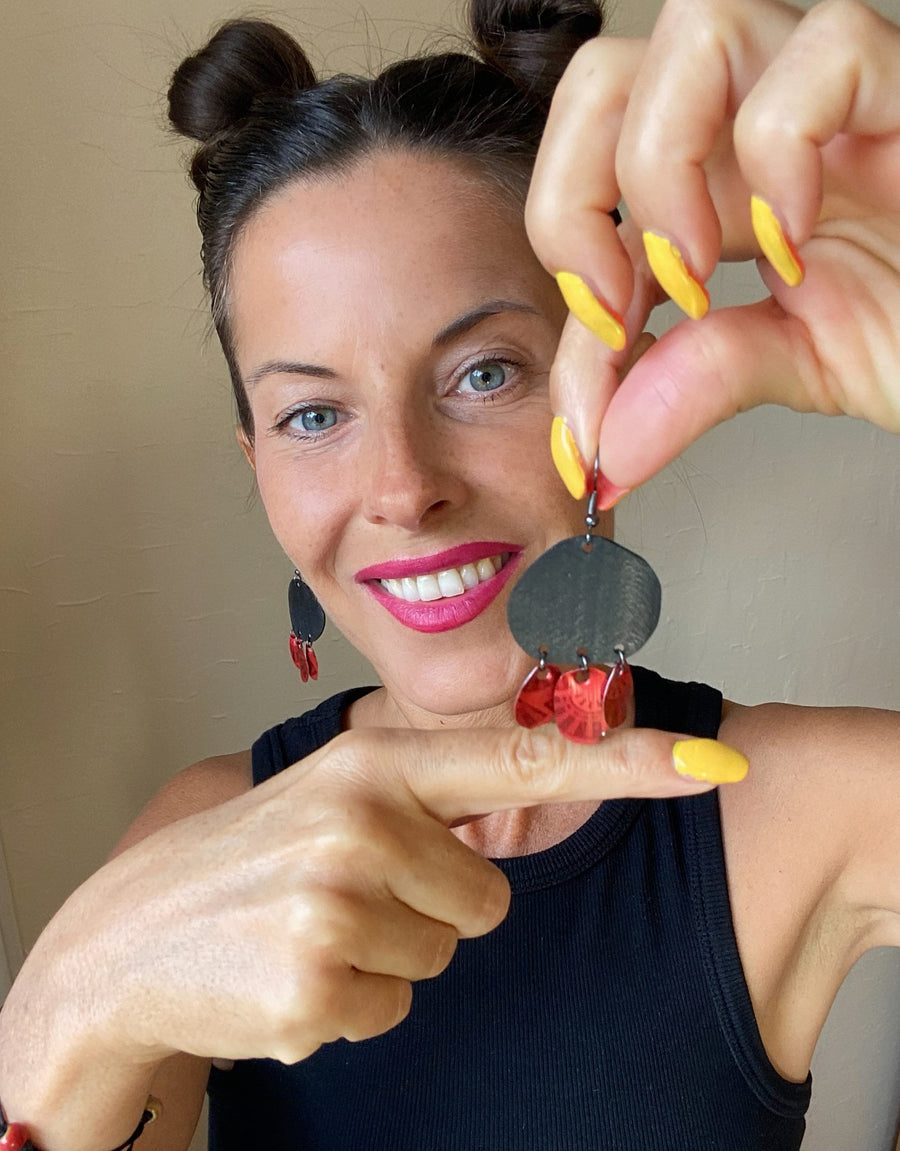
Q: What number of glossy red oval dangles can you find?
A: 6